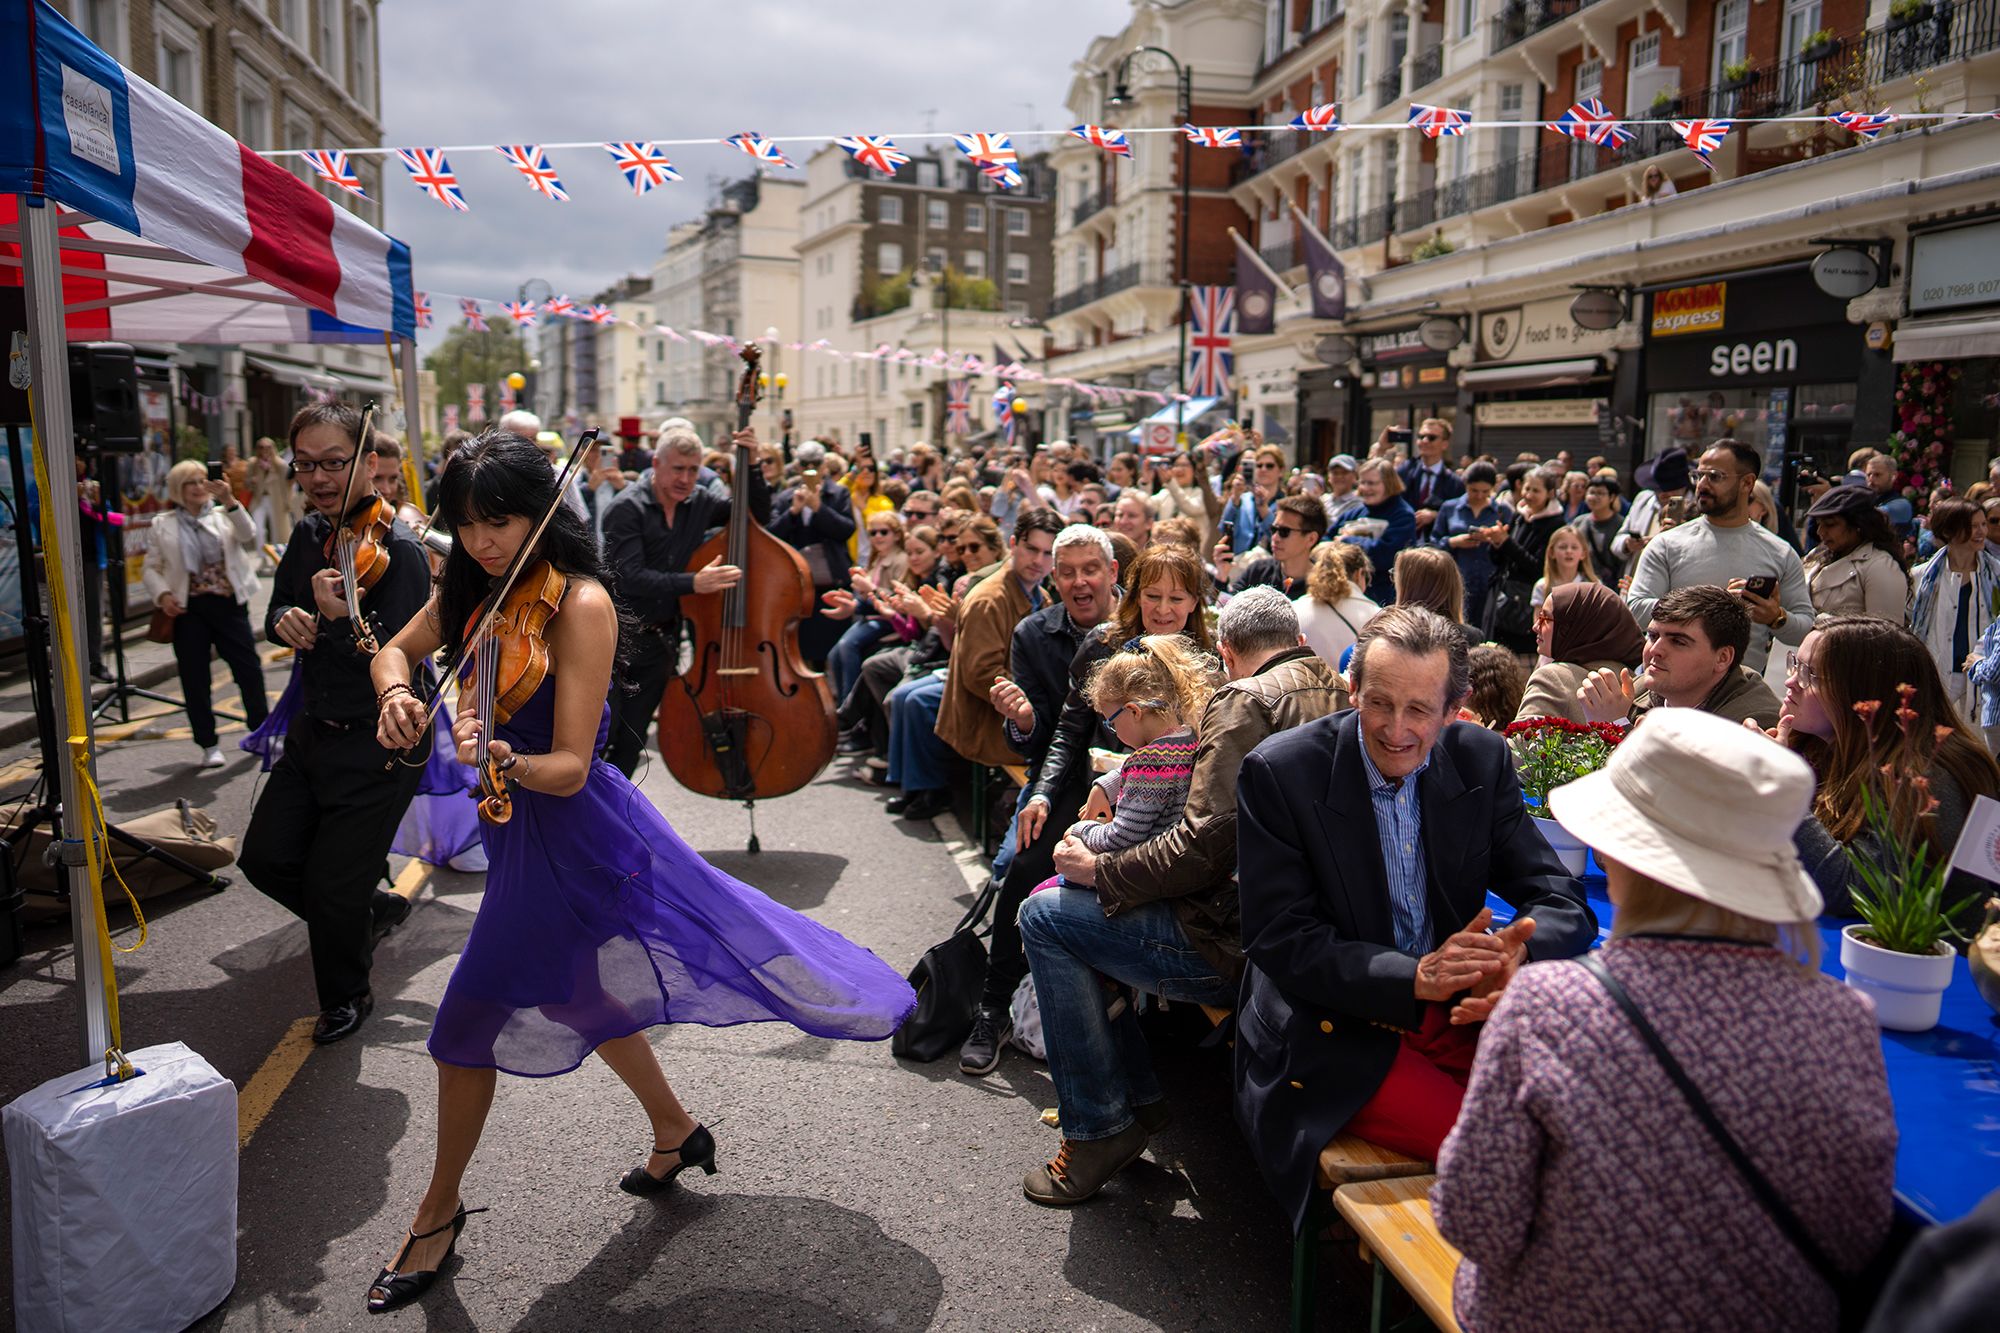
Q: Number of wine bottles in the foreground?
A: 0